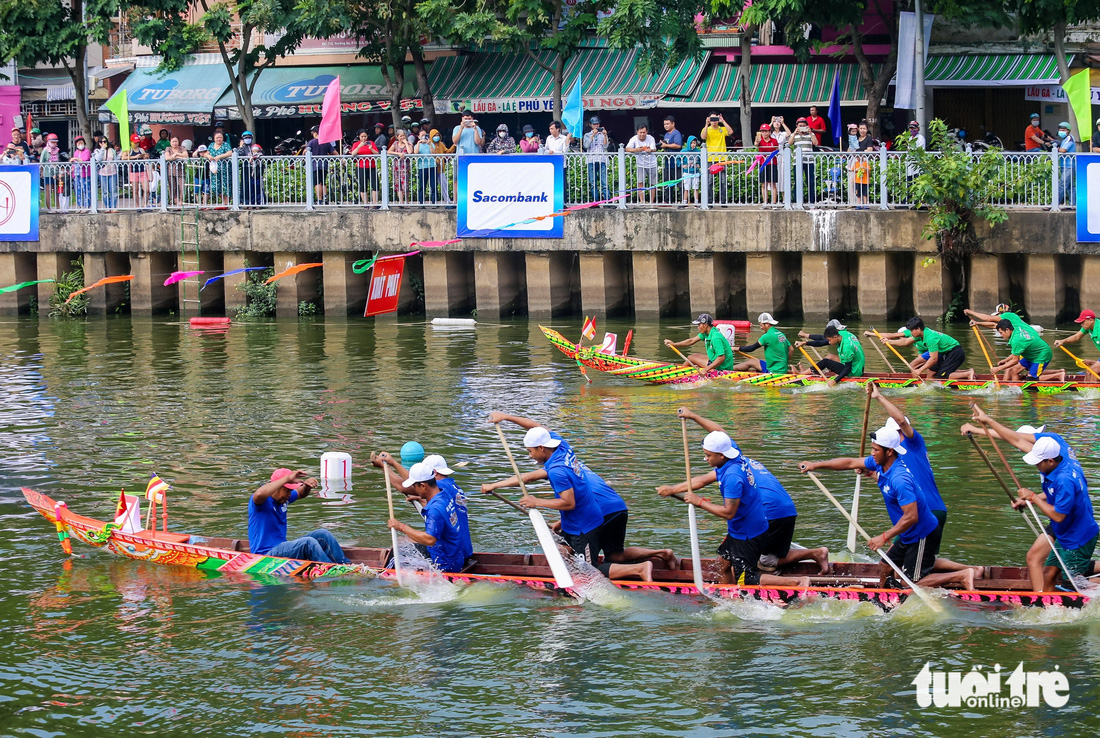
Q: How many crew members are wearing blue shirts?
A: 11